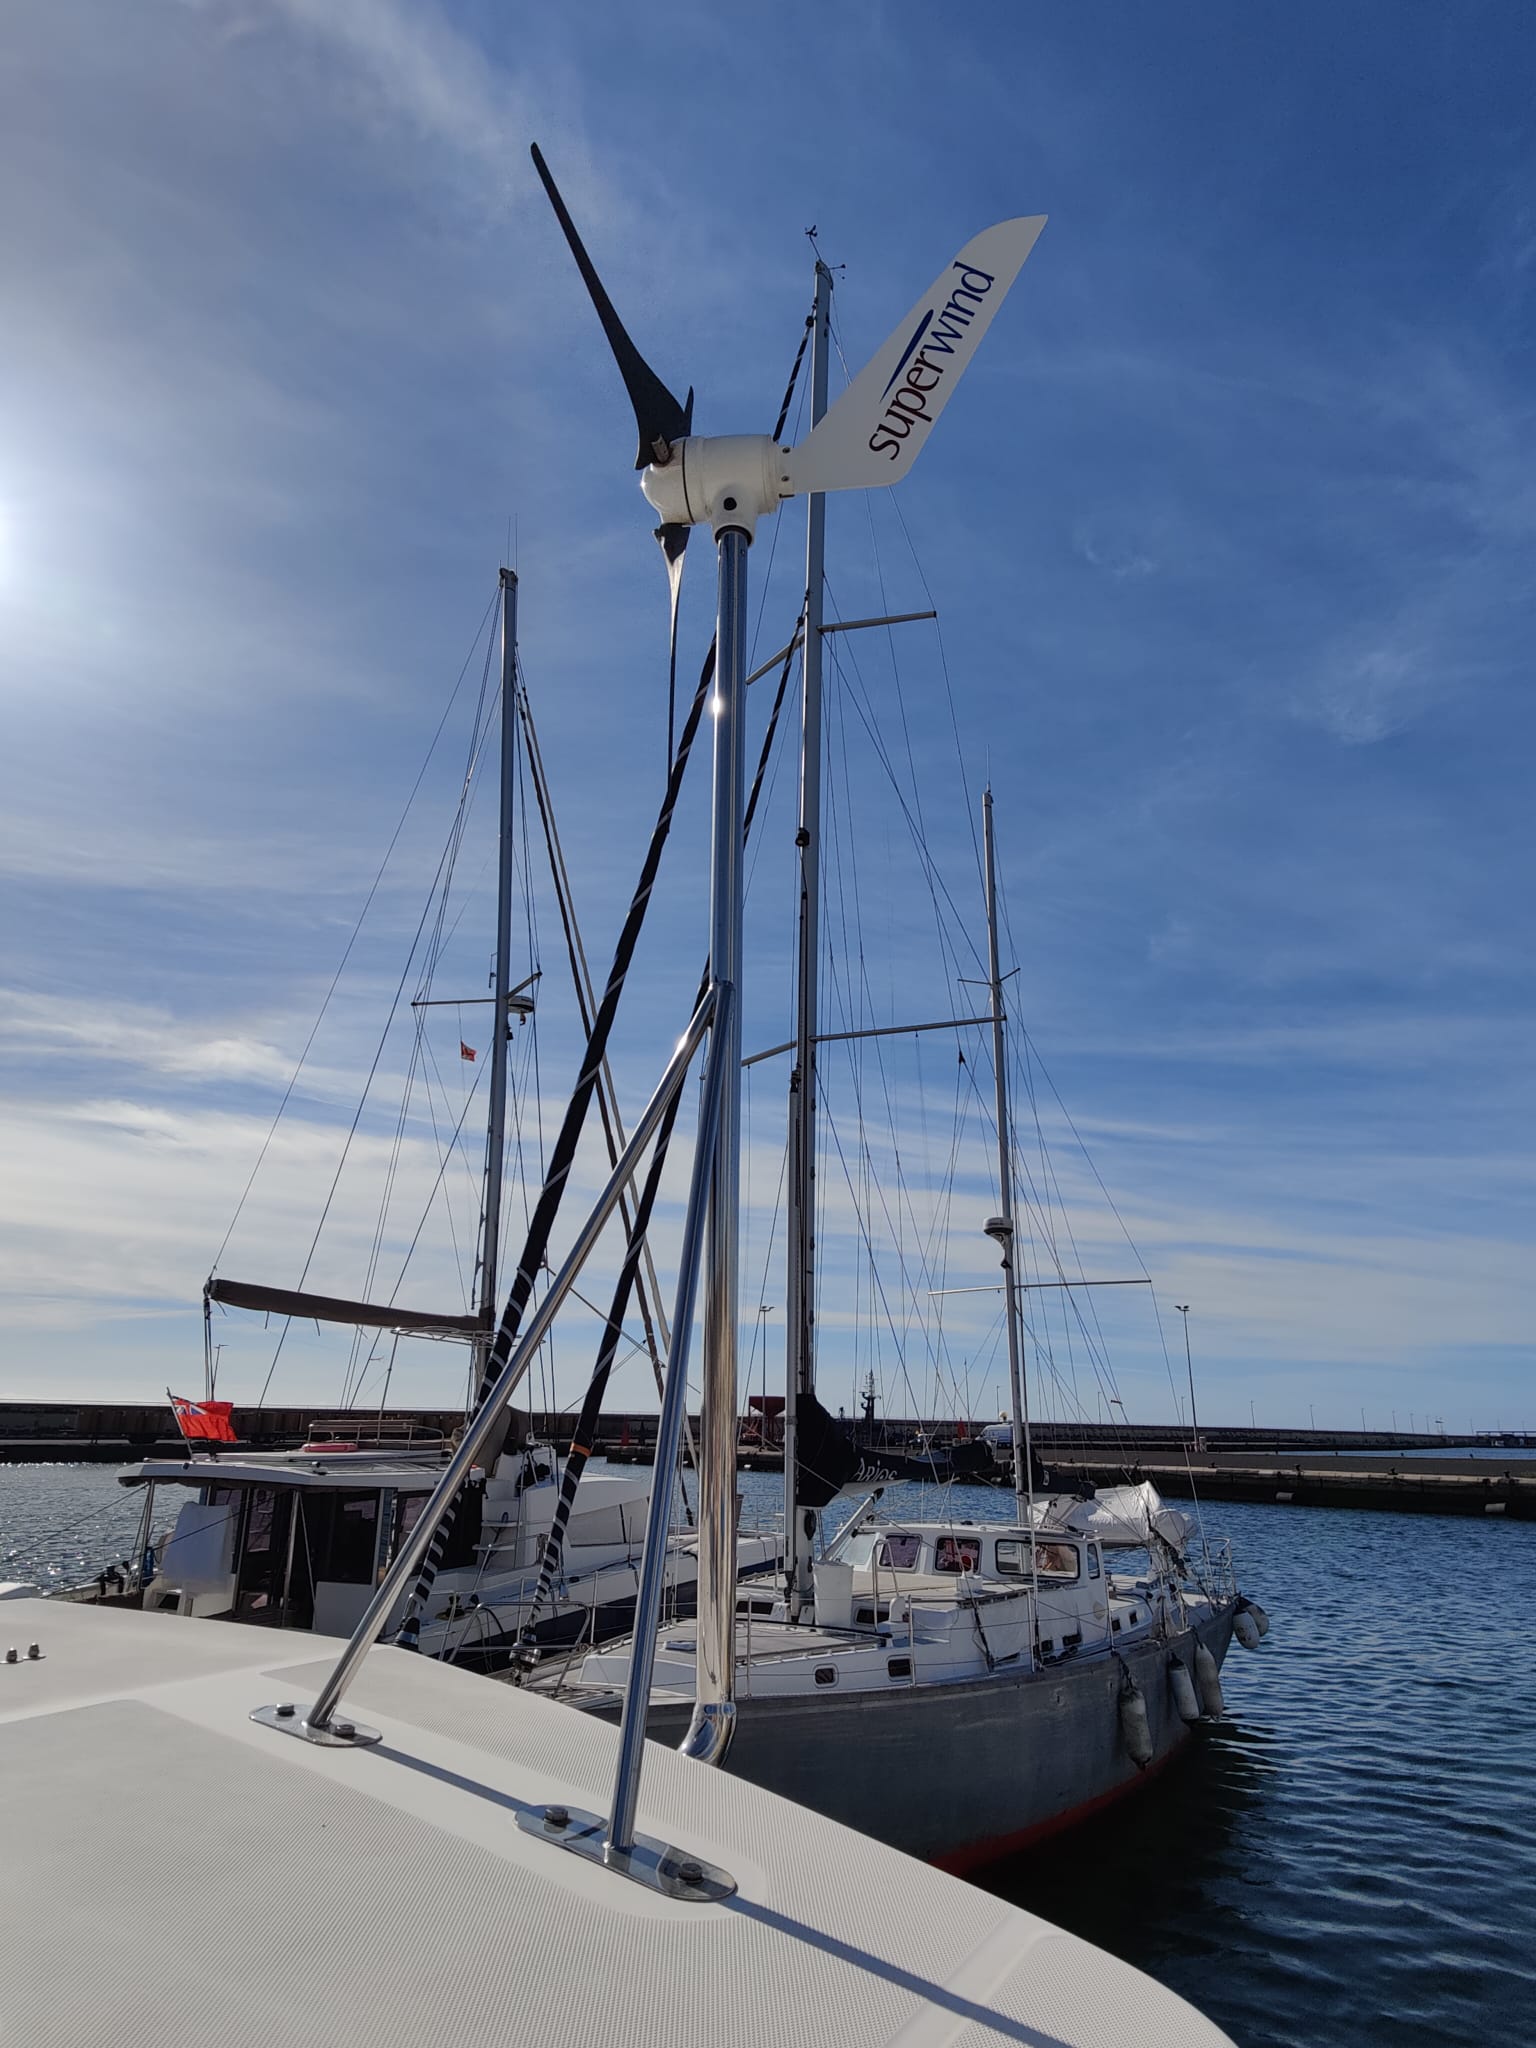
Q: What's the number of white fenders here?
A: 5